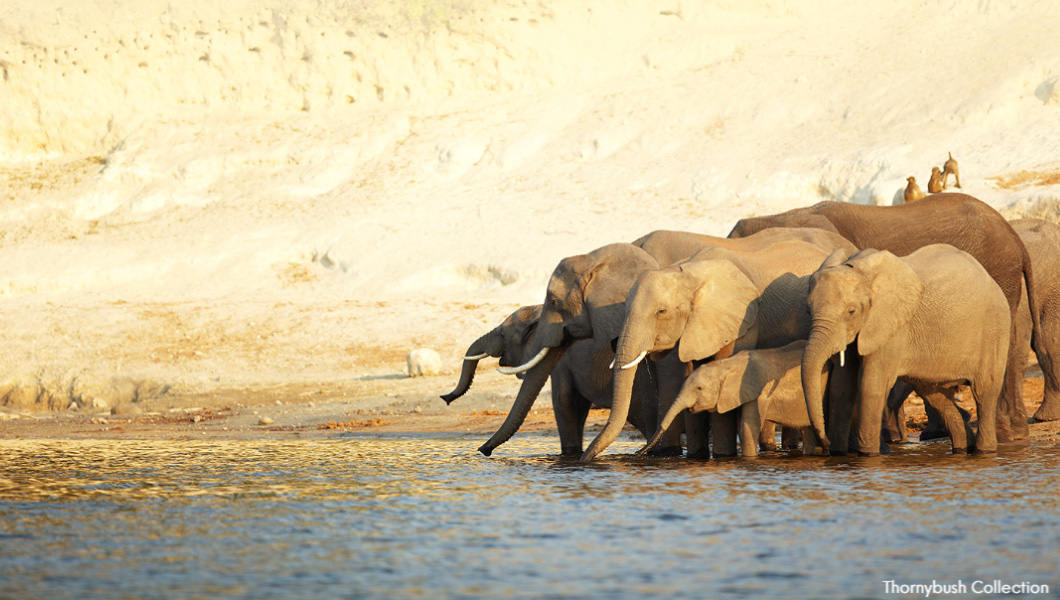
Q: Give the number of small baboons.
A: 3